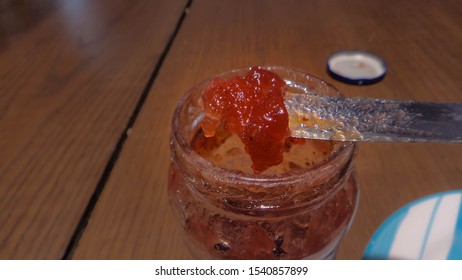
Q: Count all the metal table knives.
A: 1